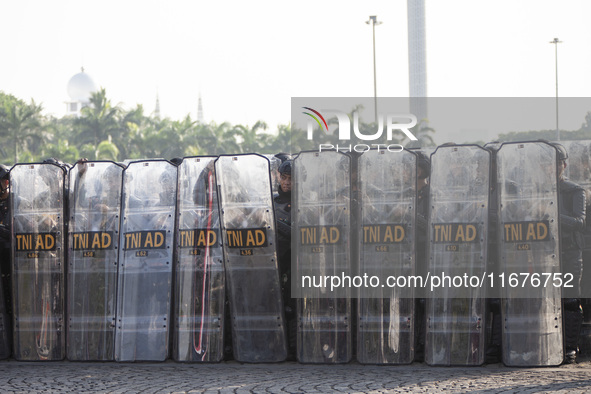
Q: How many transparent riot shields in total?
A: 9